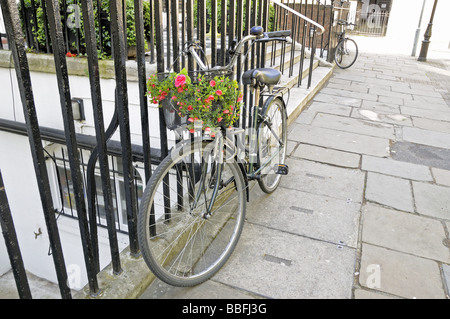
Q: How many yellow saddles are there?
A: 0